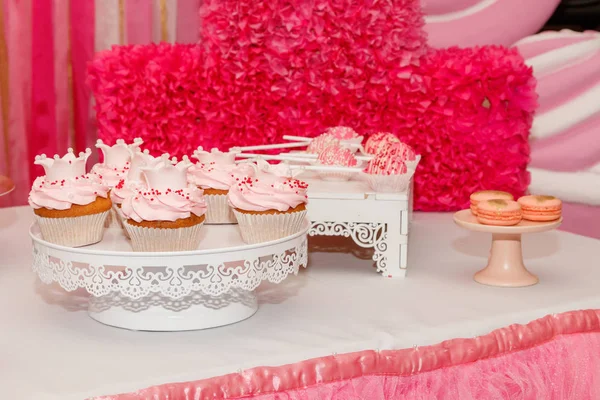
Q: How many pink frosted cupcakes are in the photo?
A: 6